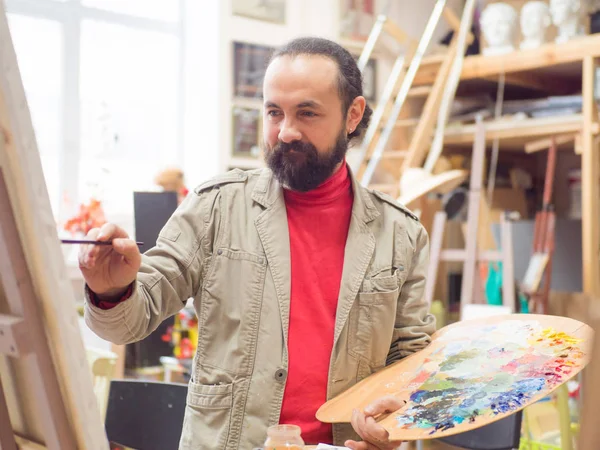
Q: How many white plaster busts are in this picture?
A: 3